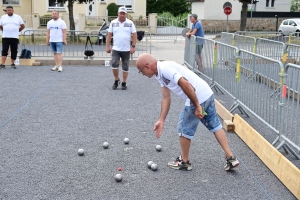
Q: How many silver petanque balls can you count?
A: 7